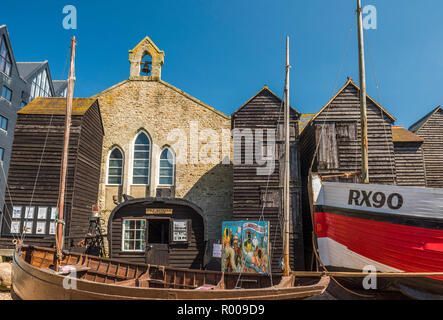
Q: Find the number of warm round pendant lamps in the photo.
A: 0